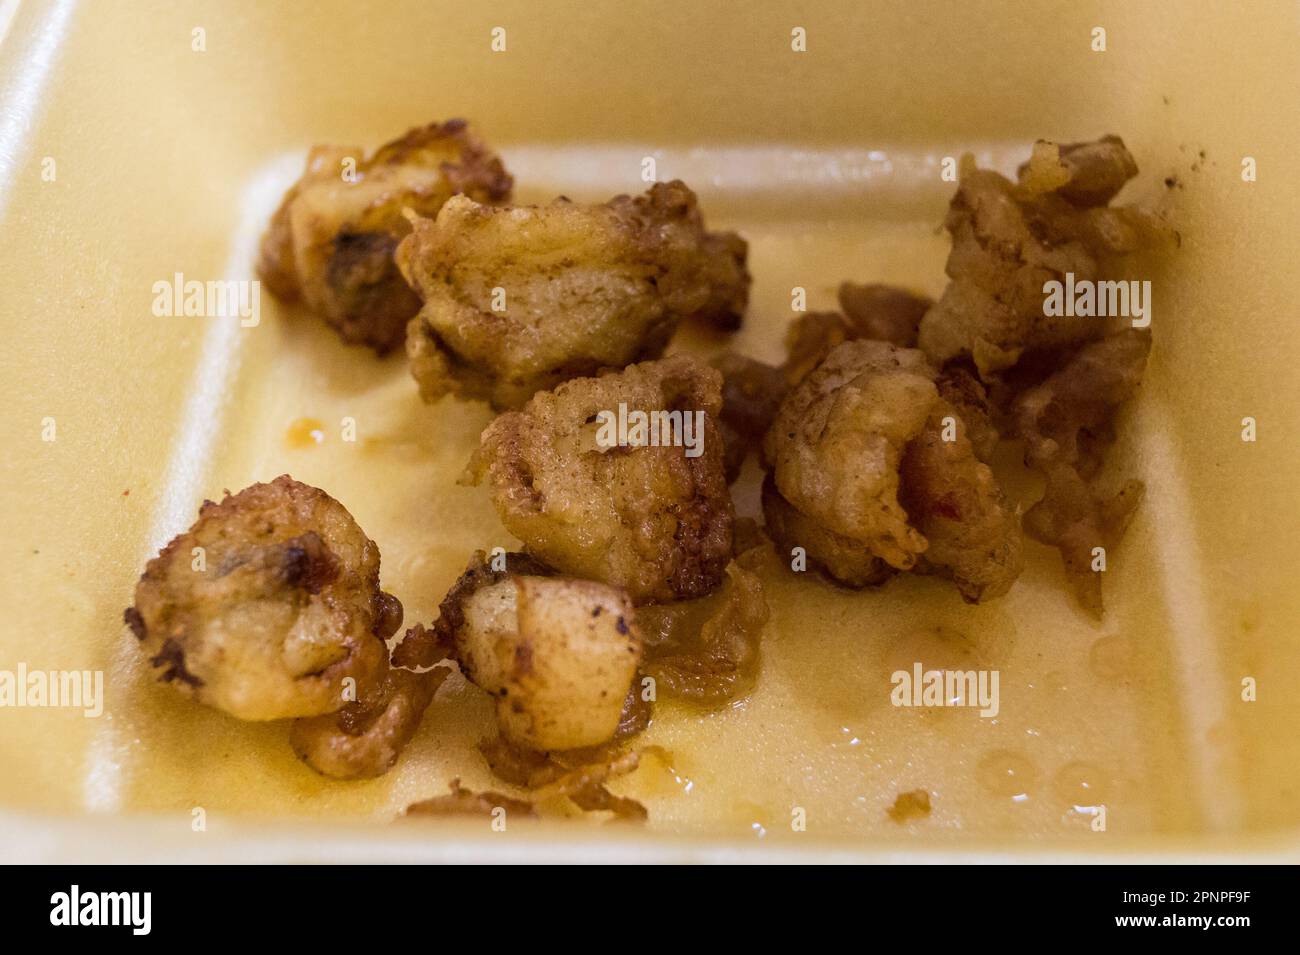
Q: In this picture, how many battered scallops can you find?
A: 7